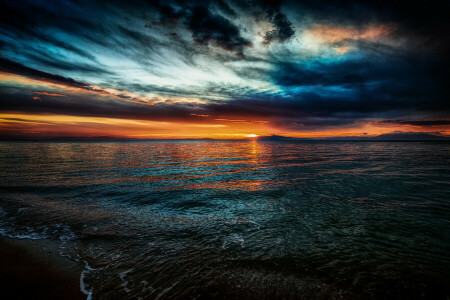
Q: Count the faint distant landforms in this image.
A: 2